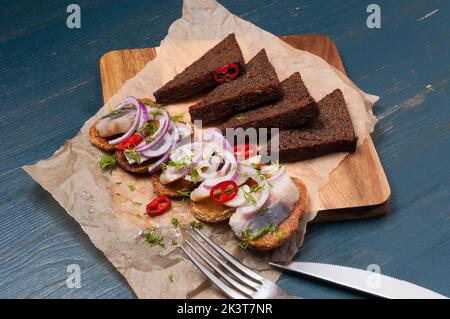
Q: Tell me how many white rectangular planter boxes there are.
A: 0